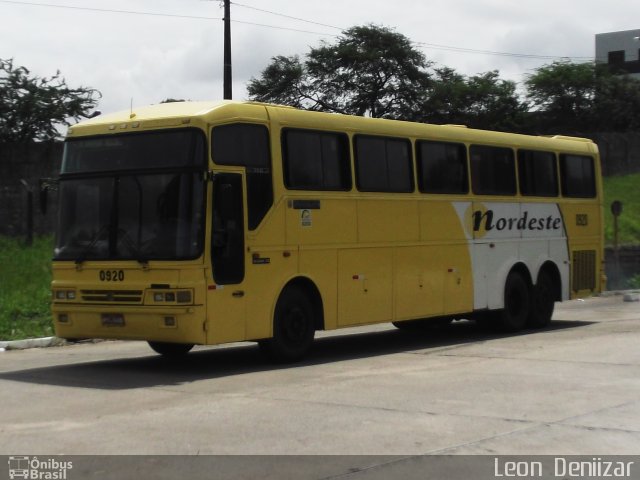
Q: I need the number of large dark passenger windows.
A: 6